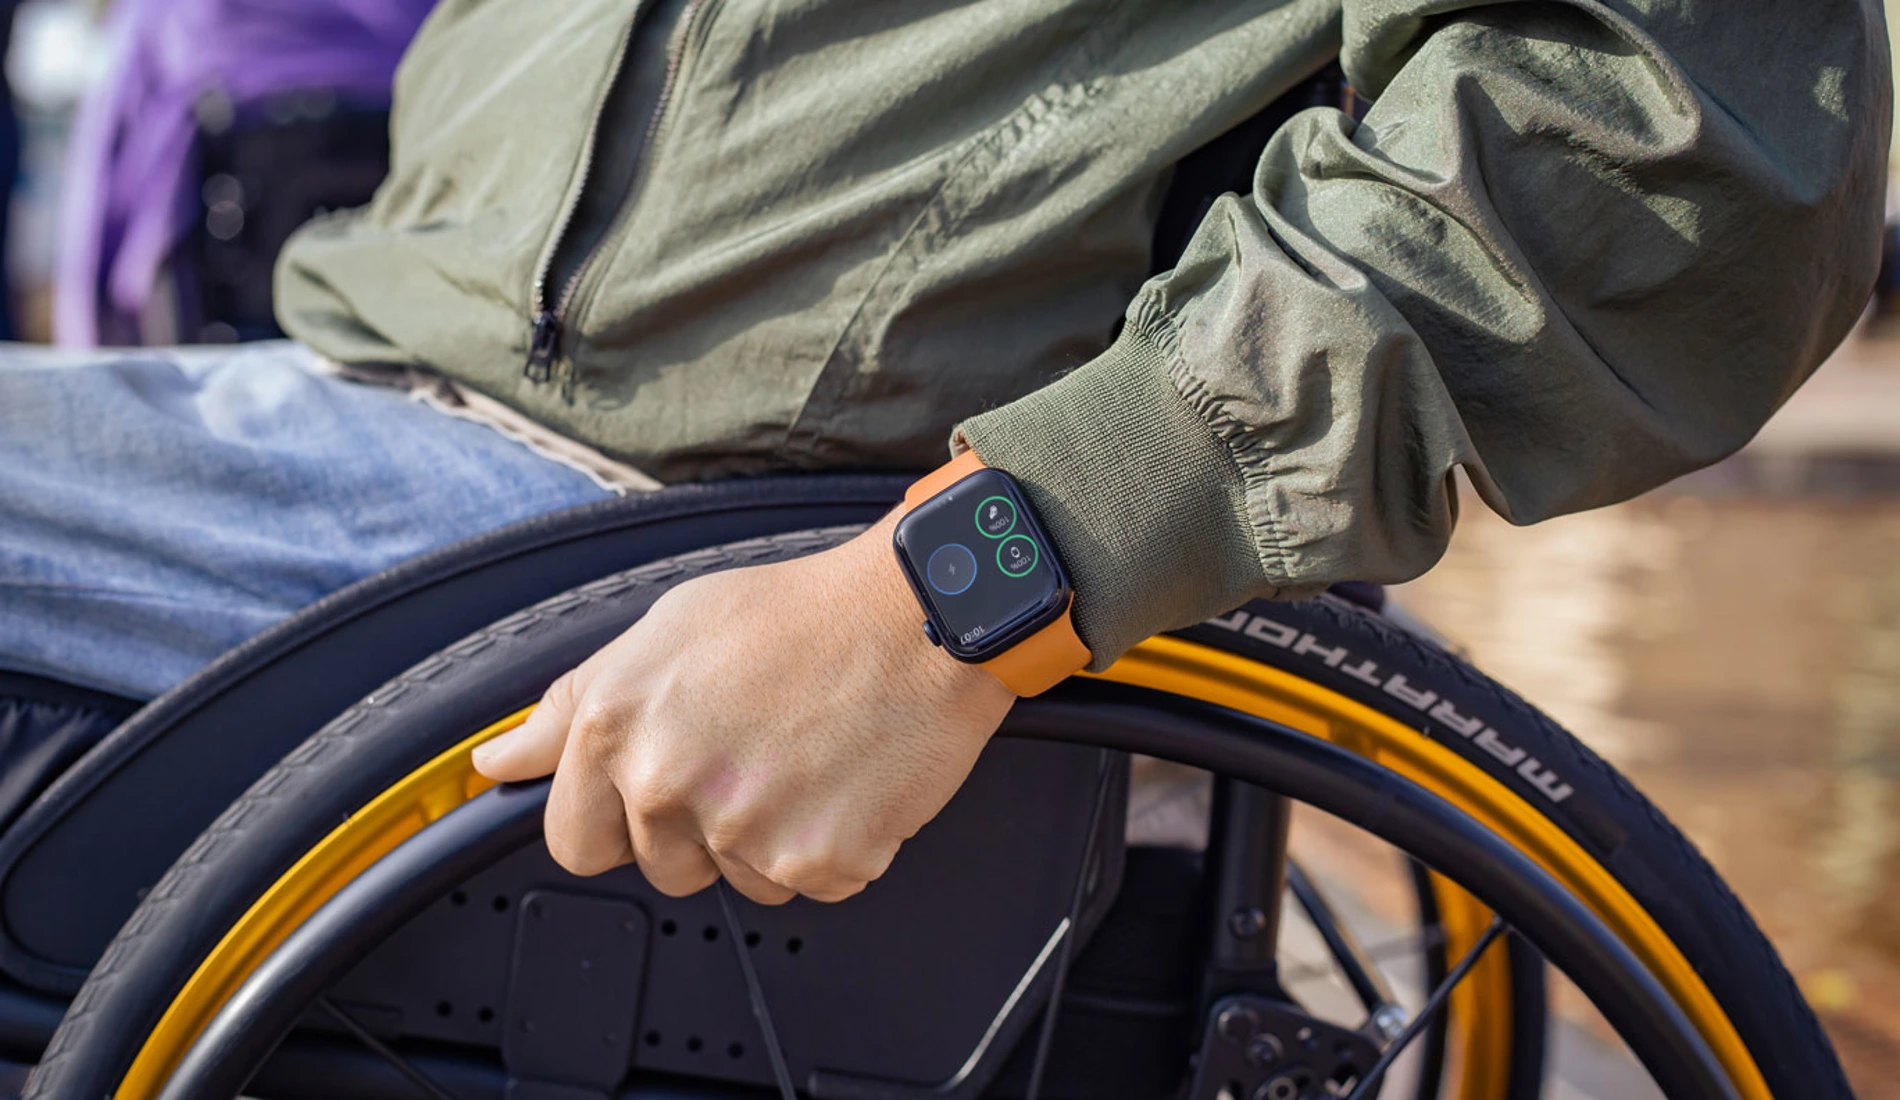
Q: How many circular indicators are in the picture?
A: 3